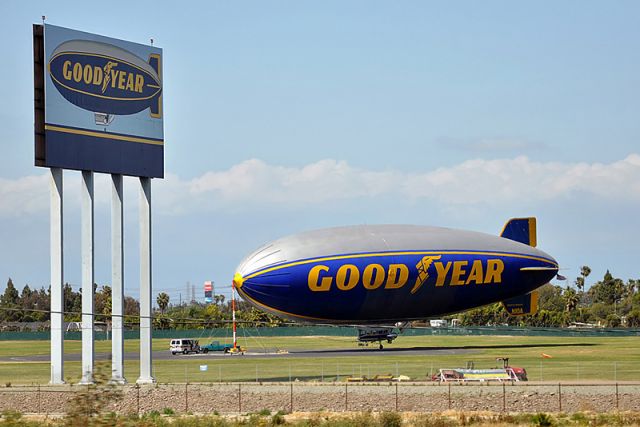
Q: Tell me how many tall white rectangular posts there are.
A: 4